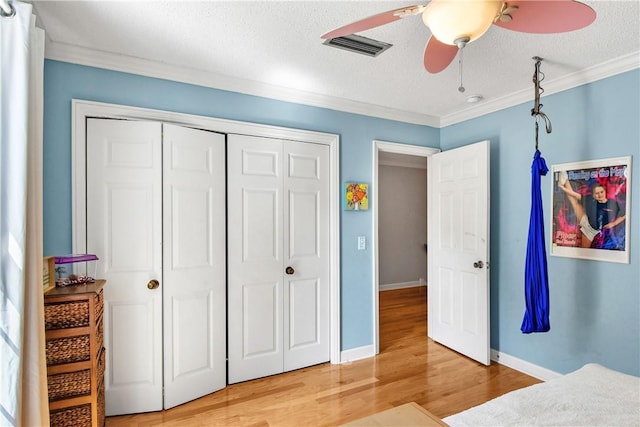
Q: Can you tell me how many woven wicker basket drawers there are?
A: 4